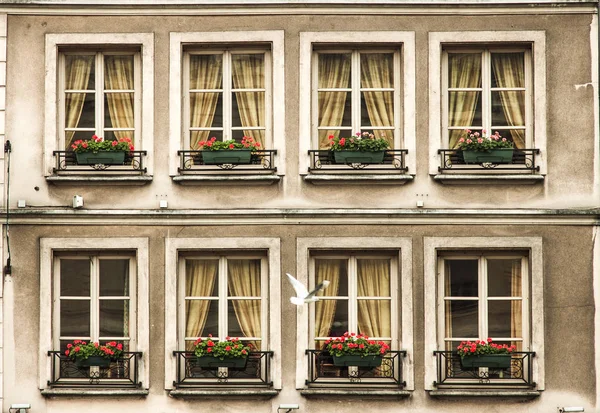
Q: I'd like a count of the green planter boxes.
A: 8